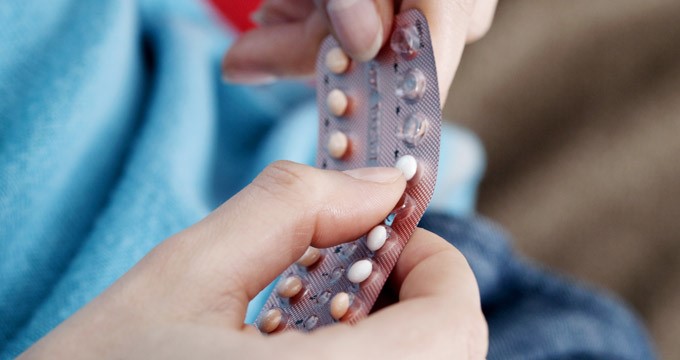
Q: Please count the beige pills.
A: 7